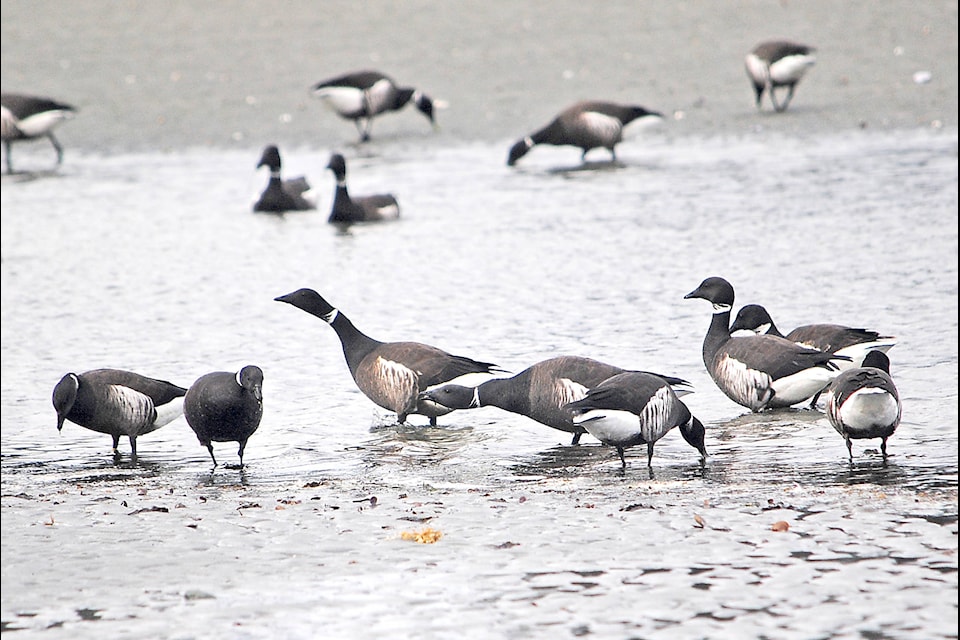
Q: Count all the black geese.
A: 14